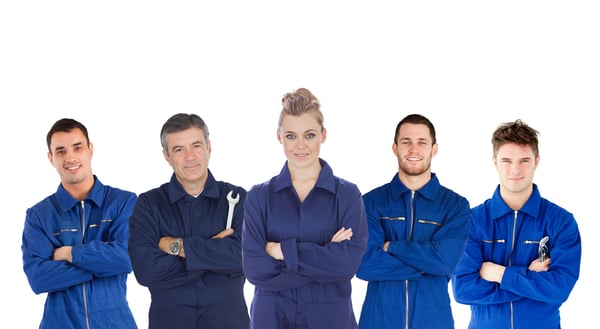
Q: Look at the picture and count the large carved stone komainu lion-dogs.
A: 0